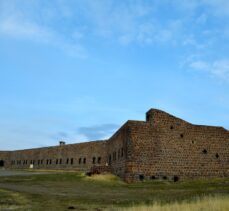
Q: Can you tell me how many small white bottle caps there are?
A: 0